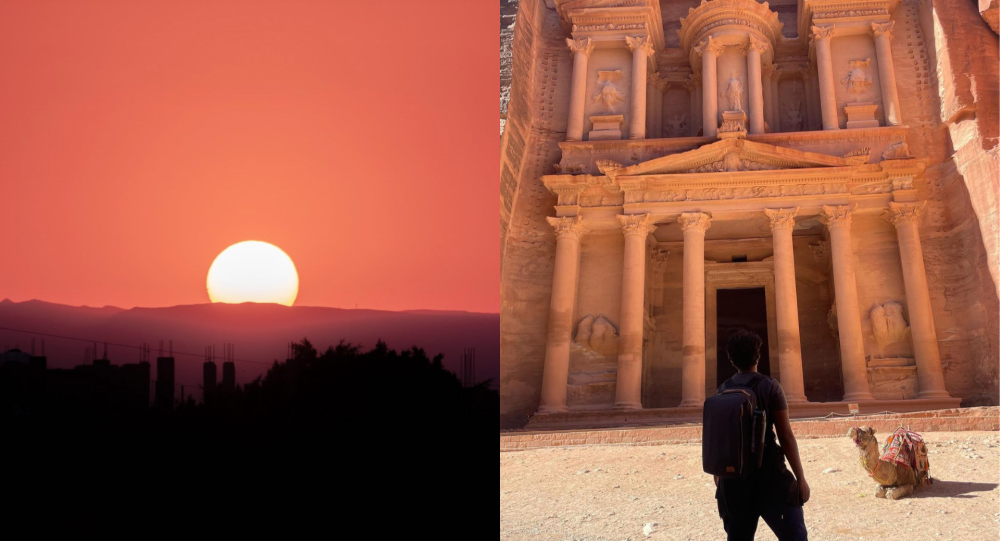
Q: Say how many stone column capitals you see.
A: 12